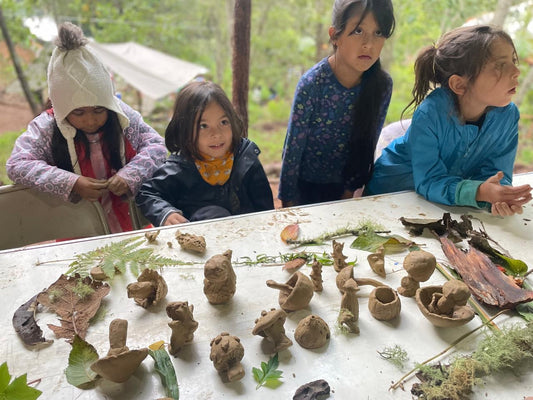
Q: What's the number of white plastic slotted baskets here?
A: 0